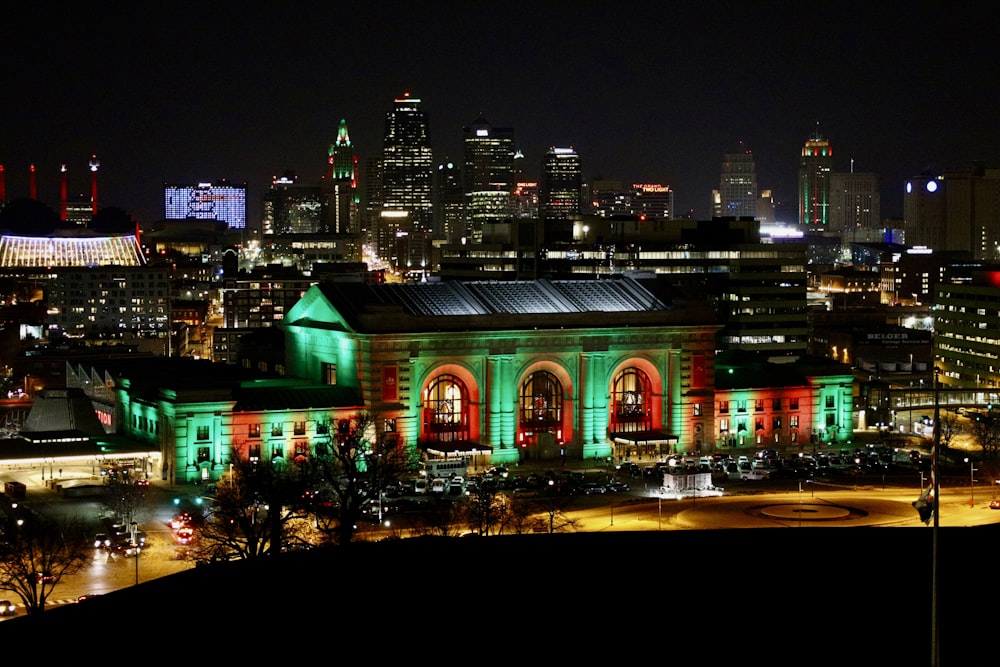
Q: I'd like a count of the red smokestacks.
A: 4